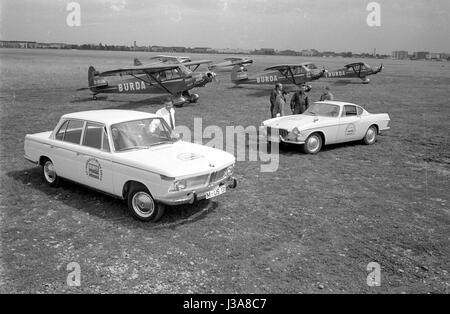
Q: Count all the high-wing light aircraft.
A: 5